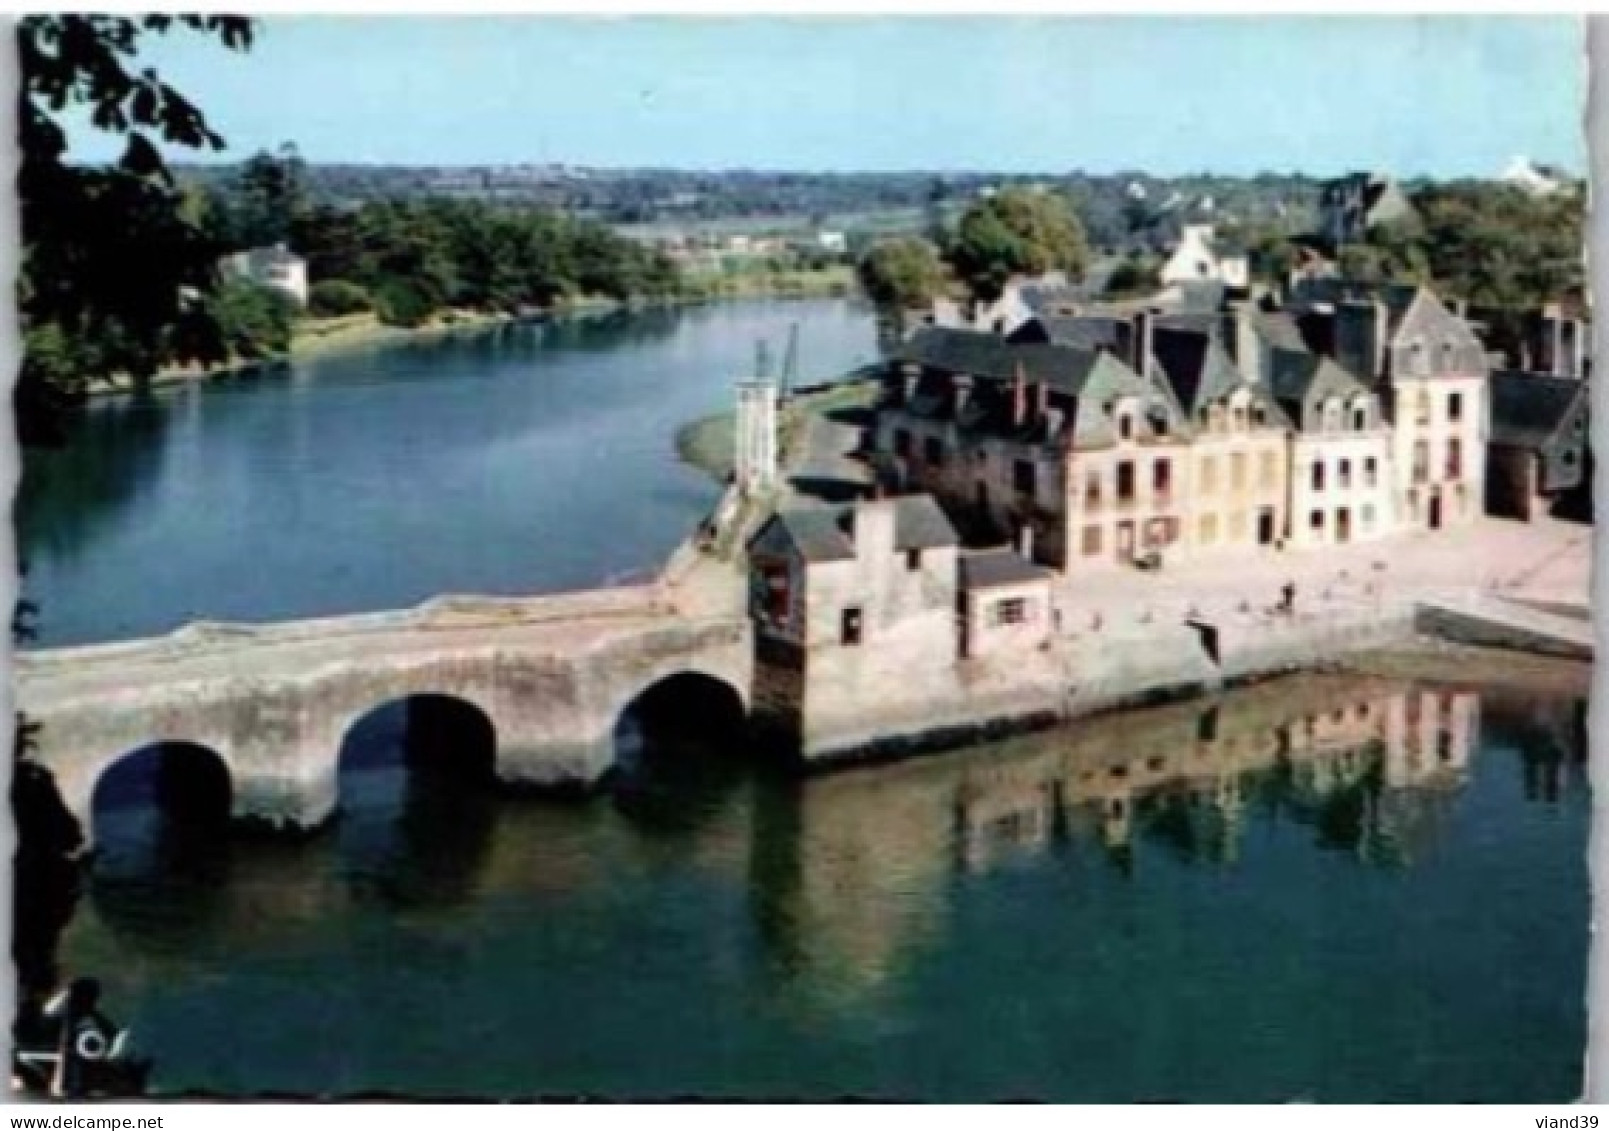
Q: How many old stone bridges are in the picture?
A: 1